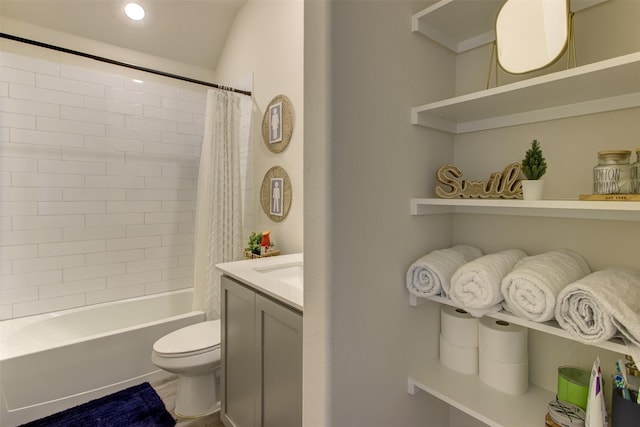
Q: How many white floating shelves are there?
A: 5